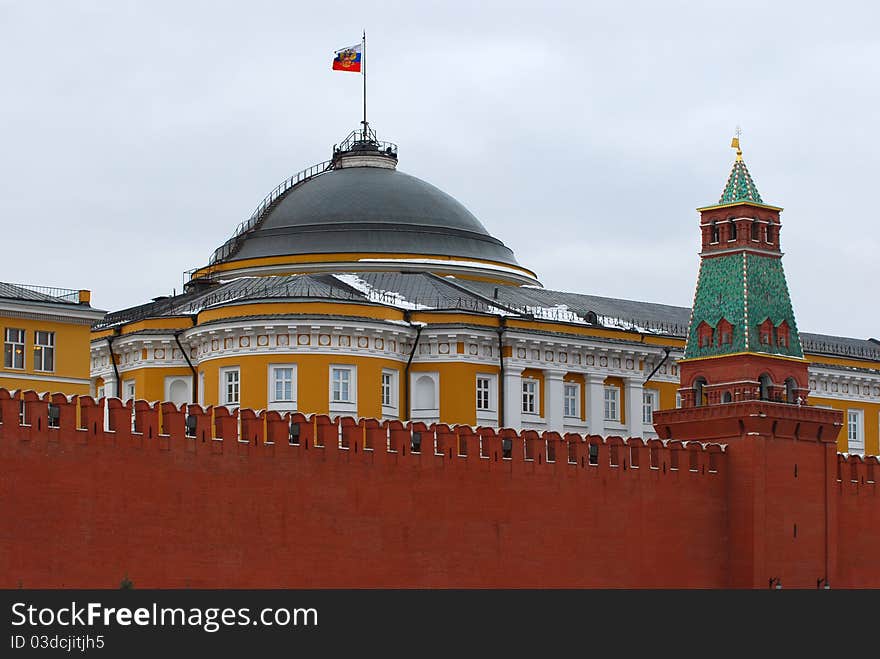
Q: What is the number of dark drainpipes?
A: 5